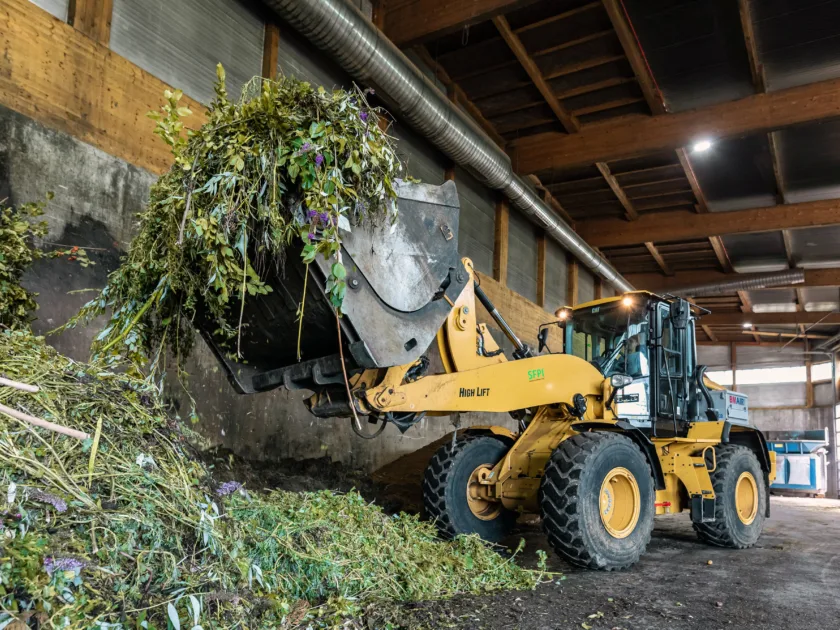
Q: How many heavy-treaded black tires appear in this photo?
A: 3